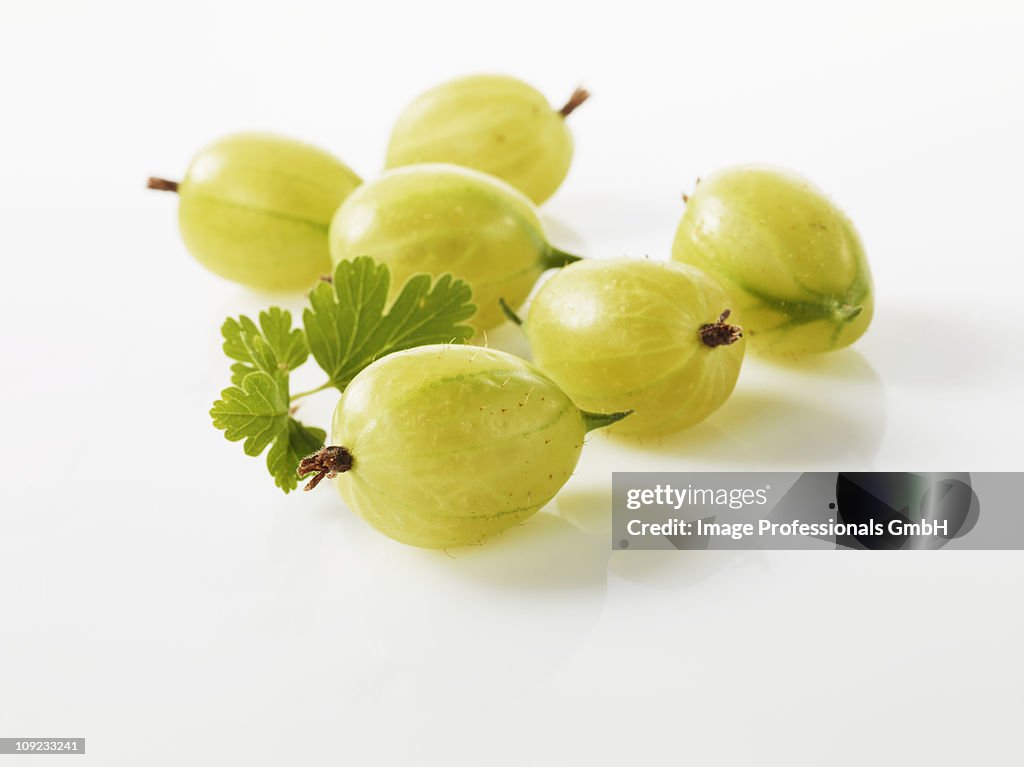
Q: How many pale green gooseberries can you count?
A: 6